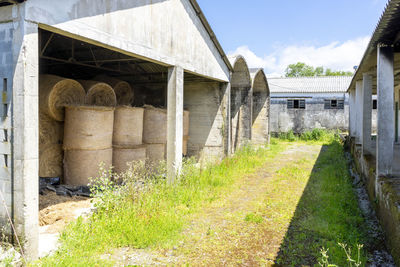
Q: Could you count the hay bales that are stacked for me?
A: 13